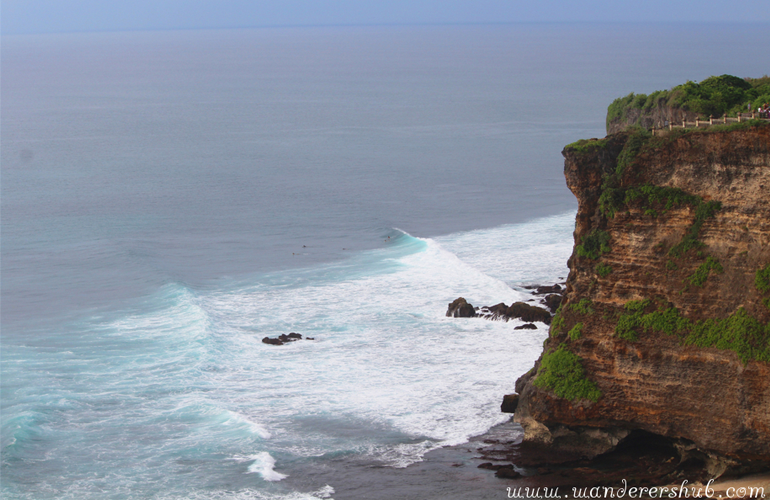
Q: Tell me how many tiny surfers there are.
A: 5